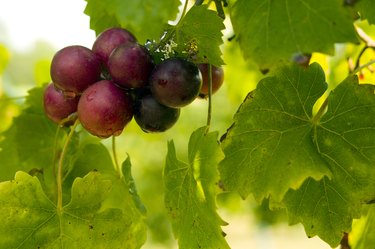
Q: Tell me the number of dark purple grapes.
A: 2